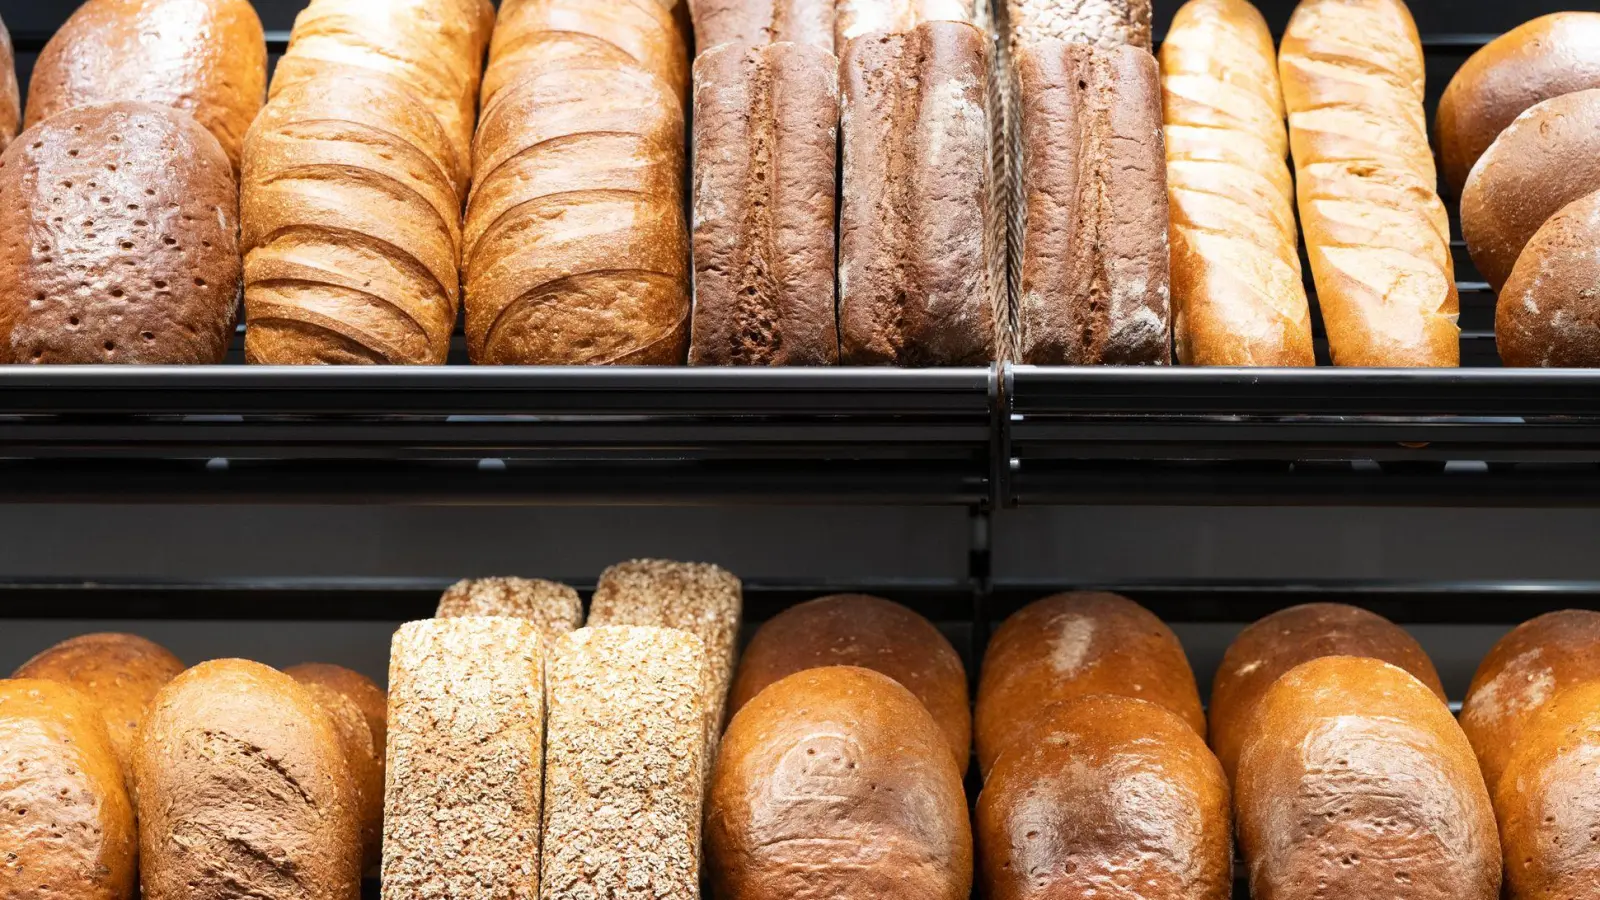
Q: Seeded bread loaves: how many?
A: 4